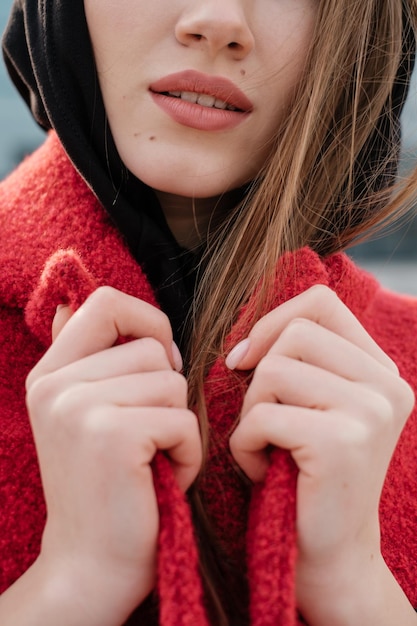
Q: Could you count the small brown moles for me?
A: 3